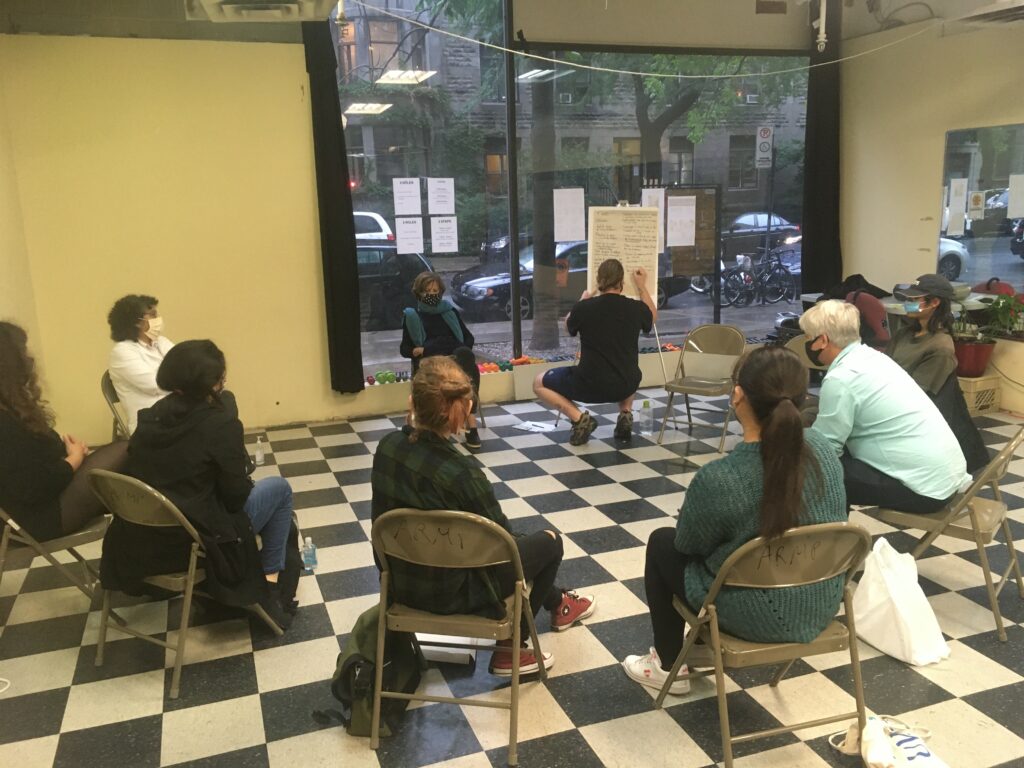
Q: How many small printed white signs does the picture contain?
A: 4